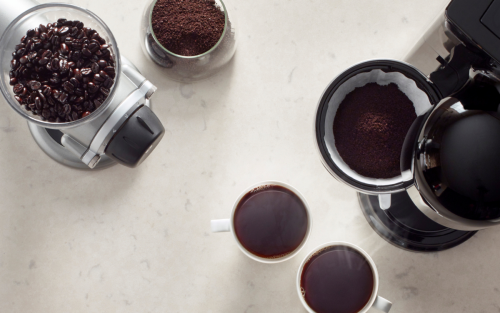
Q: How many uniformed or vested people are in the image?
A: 0